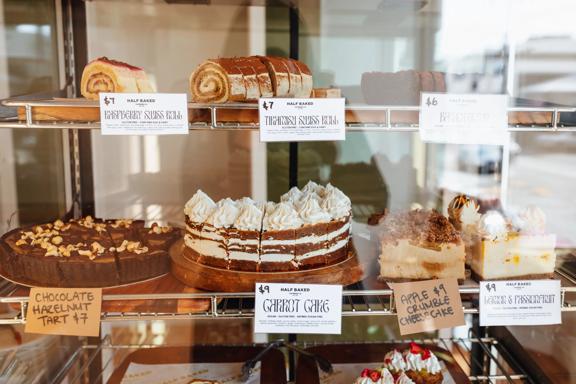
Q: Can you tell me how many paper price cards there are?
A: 7